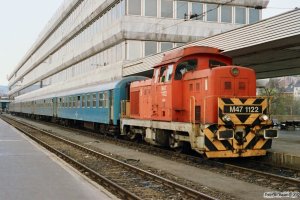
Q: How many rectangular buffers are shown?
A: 2